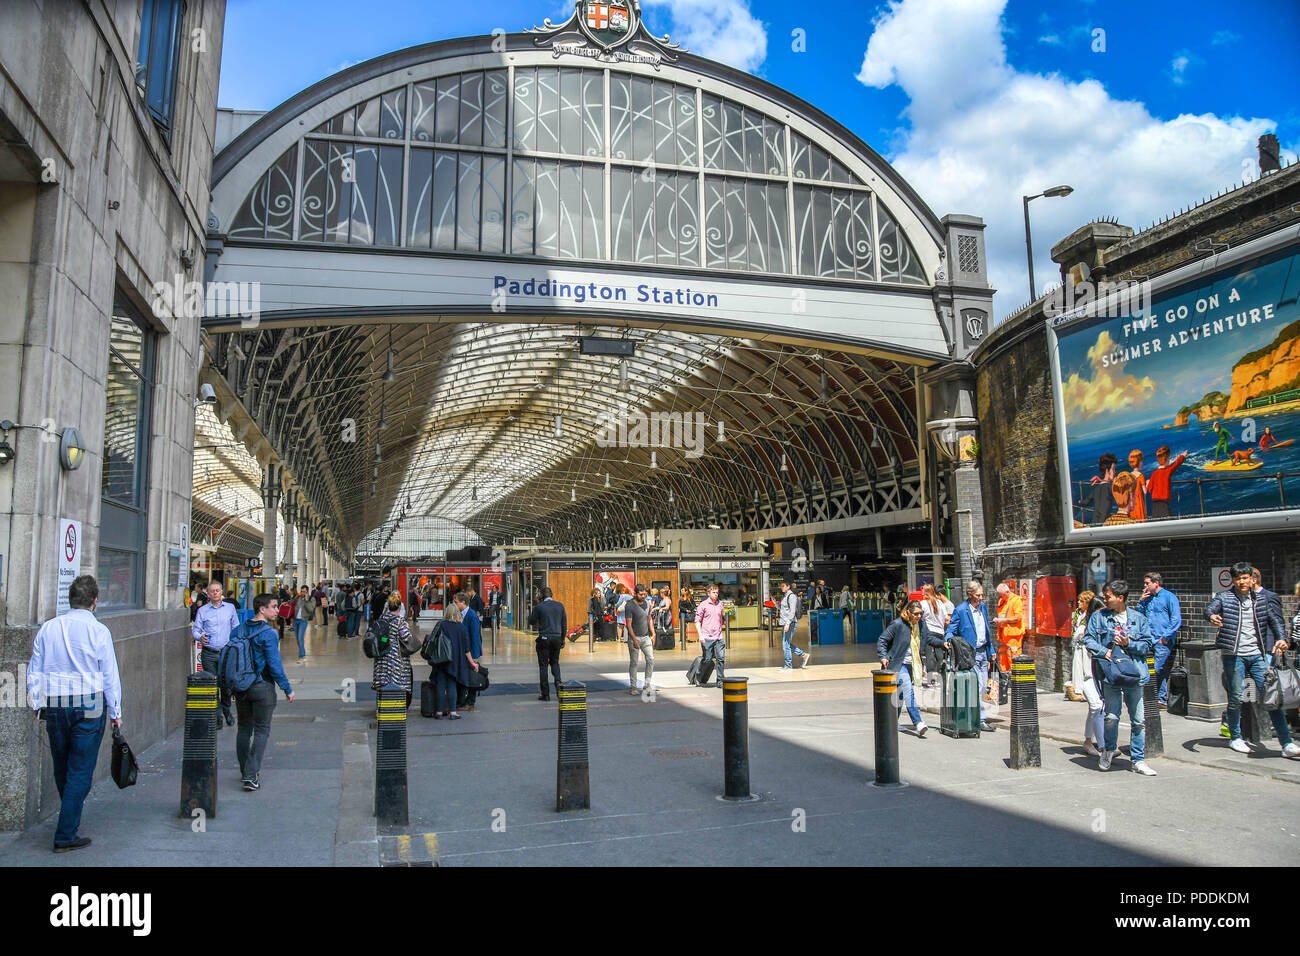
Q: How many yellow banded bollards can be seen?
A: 7